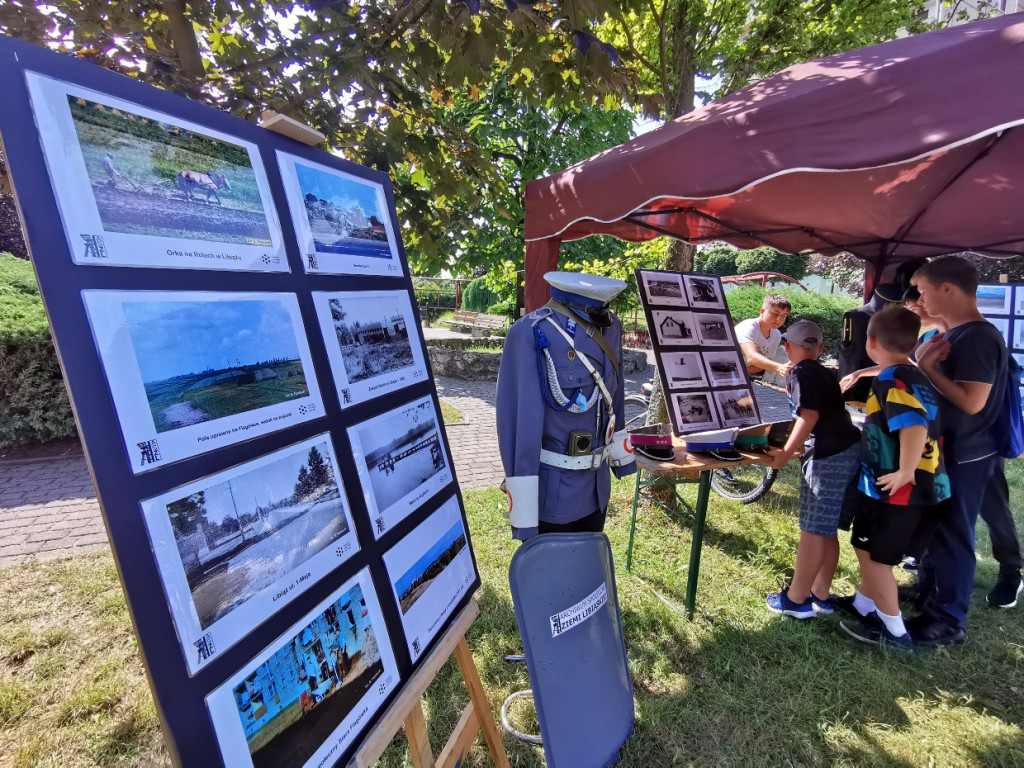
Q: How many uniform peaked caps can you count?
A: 5